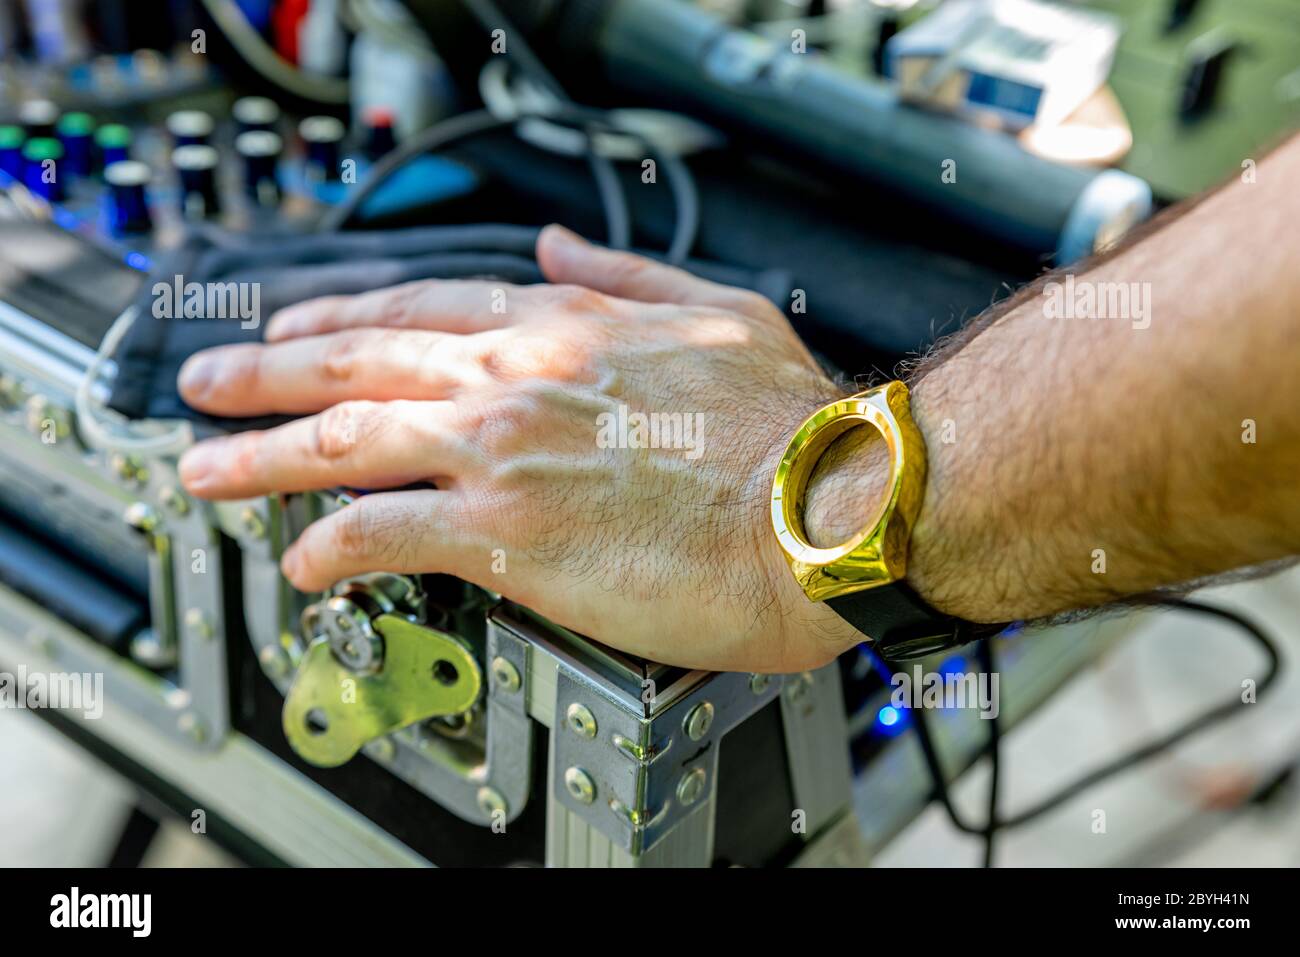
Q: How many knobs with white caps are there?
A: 7